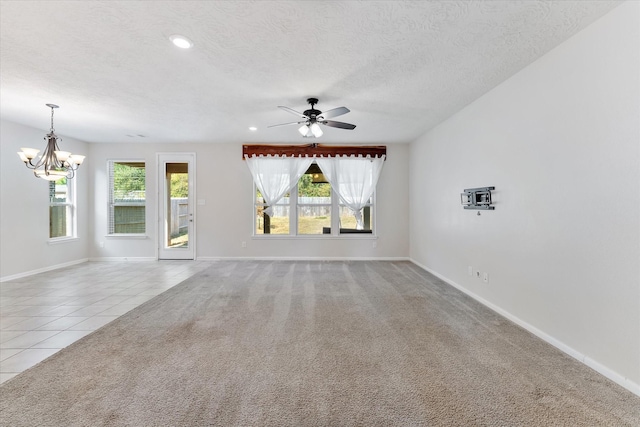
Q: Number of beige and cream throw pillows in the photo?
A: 0